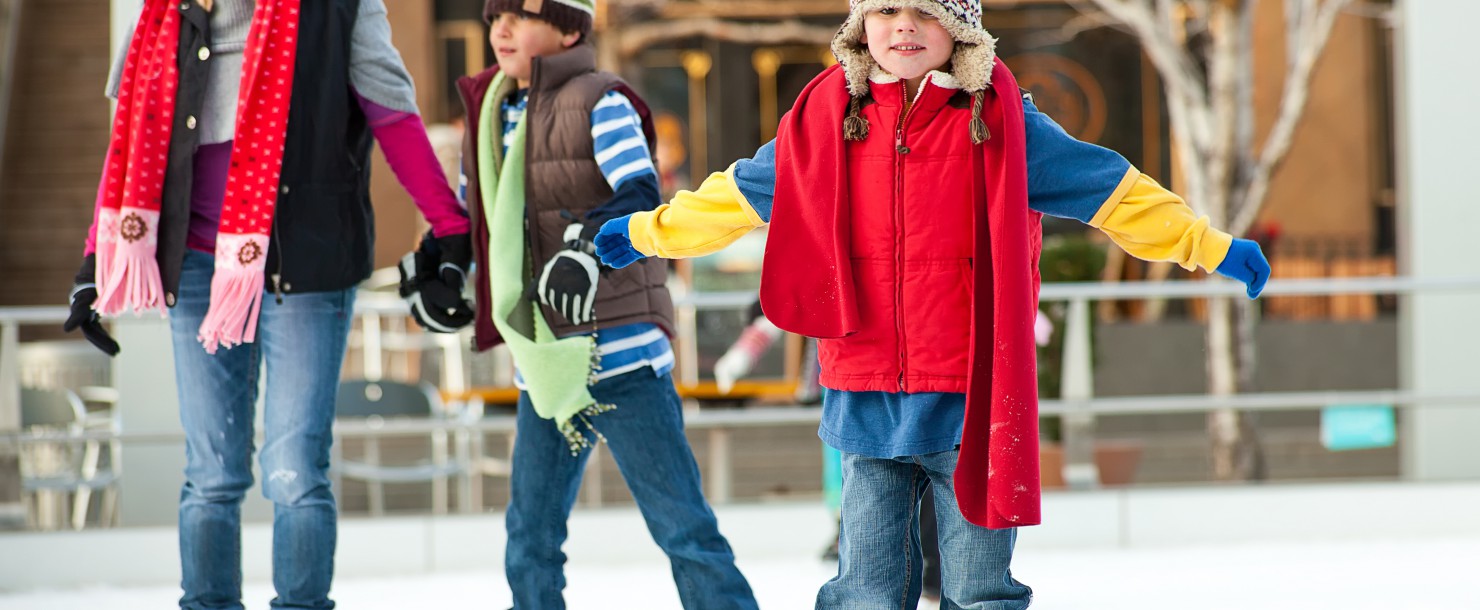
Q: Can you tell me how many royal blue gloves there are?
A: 2